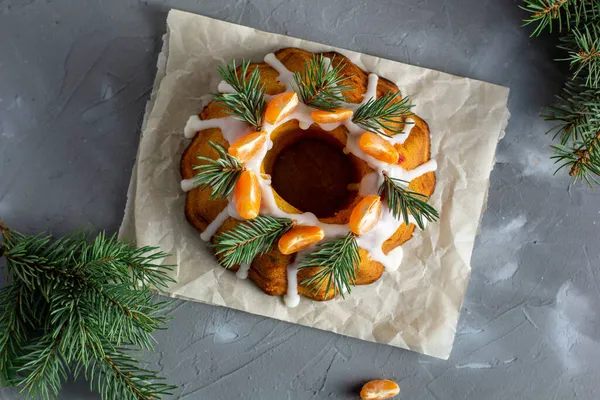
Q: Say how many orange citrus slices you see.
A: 8